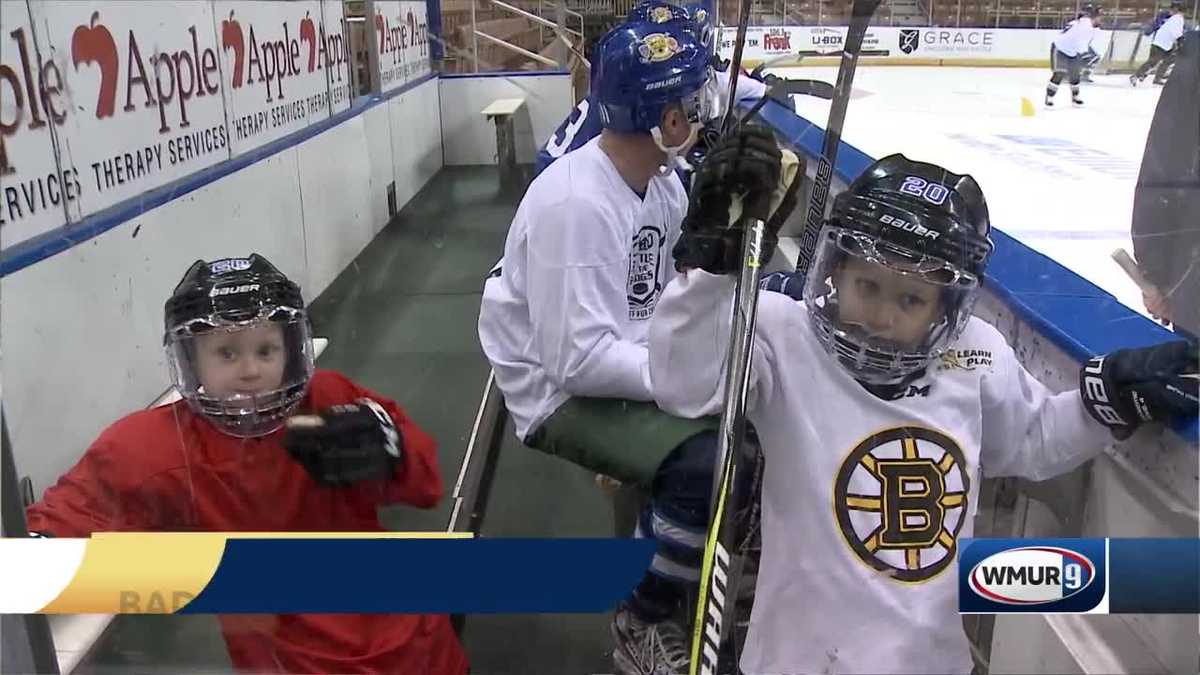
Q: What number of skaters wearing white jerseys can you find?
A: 4